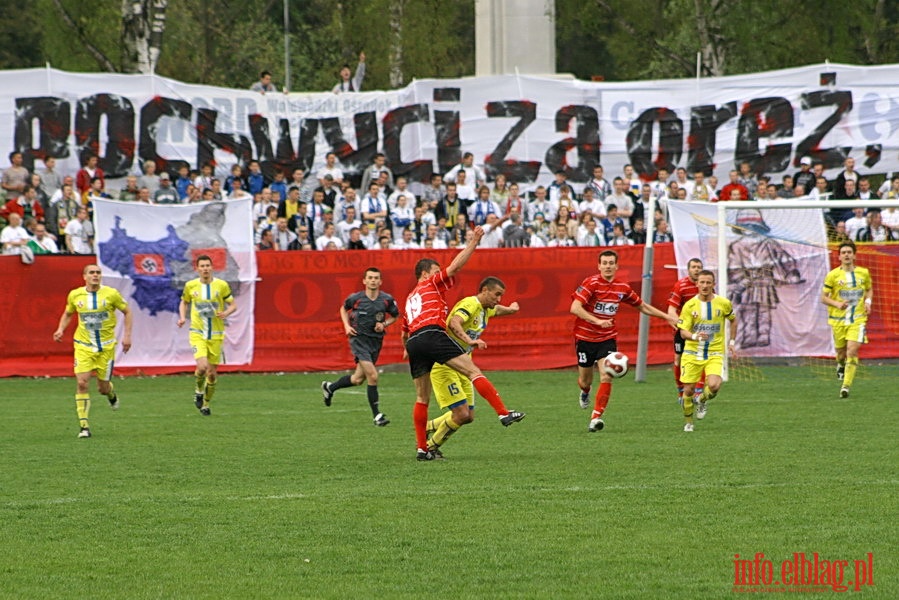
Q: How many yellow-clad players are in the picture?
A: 5